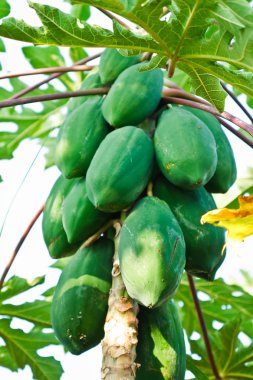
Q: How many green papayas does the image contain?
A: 13